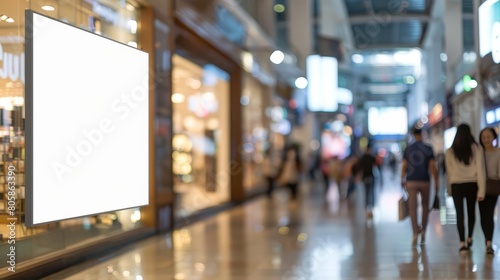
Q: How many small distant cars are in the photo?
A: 0